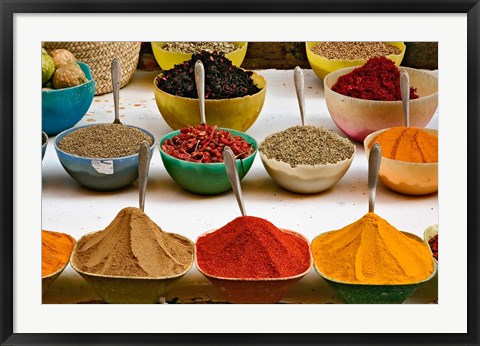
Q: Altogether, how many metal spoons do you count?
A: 7